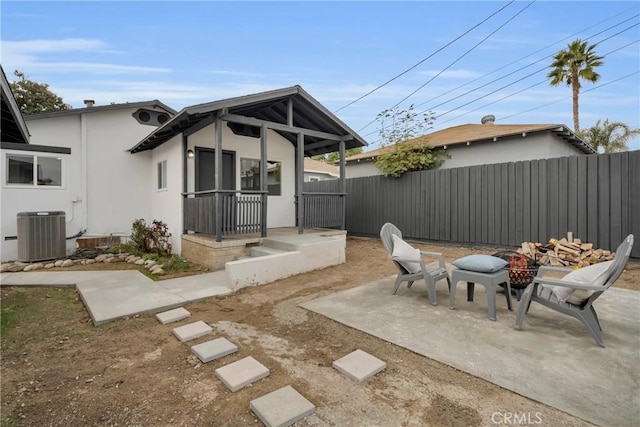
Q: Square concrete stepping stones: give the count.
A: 6